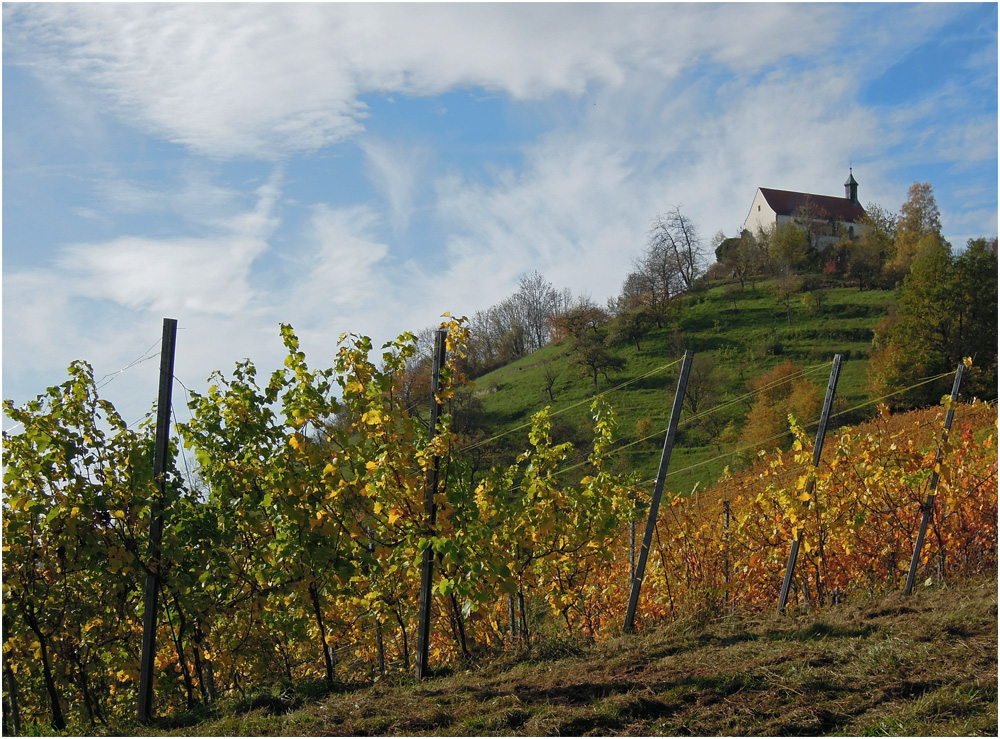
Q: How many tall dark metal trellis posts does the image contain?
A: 5